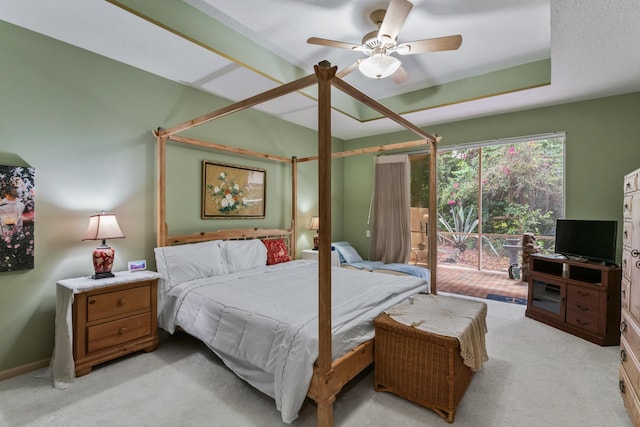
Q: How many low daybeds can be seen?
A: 1